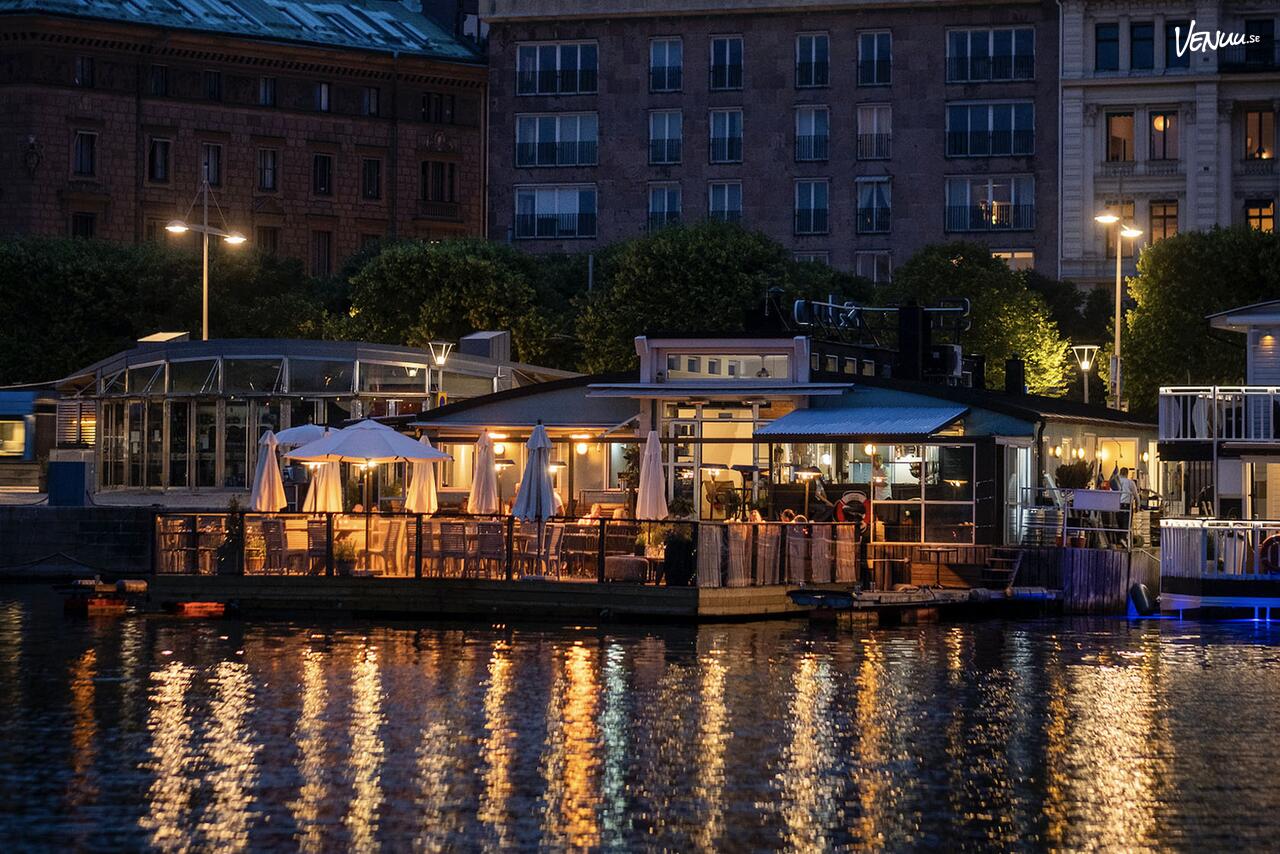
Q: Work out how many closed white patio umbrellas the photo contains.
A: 6